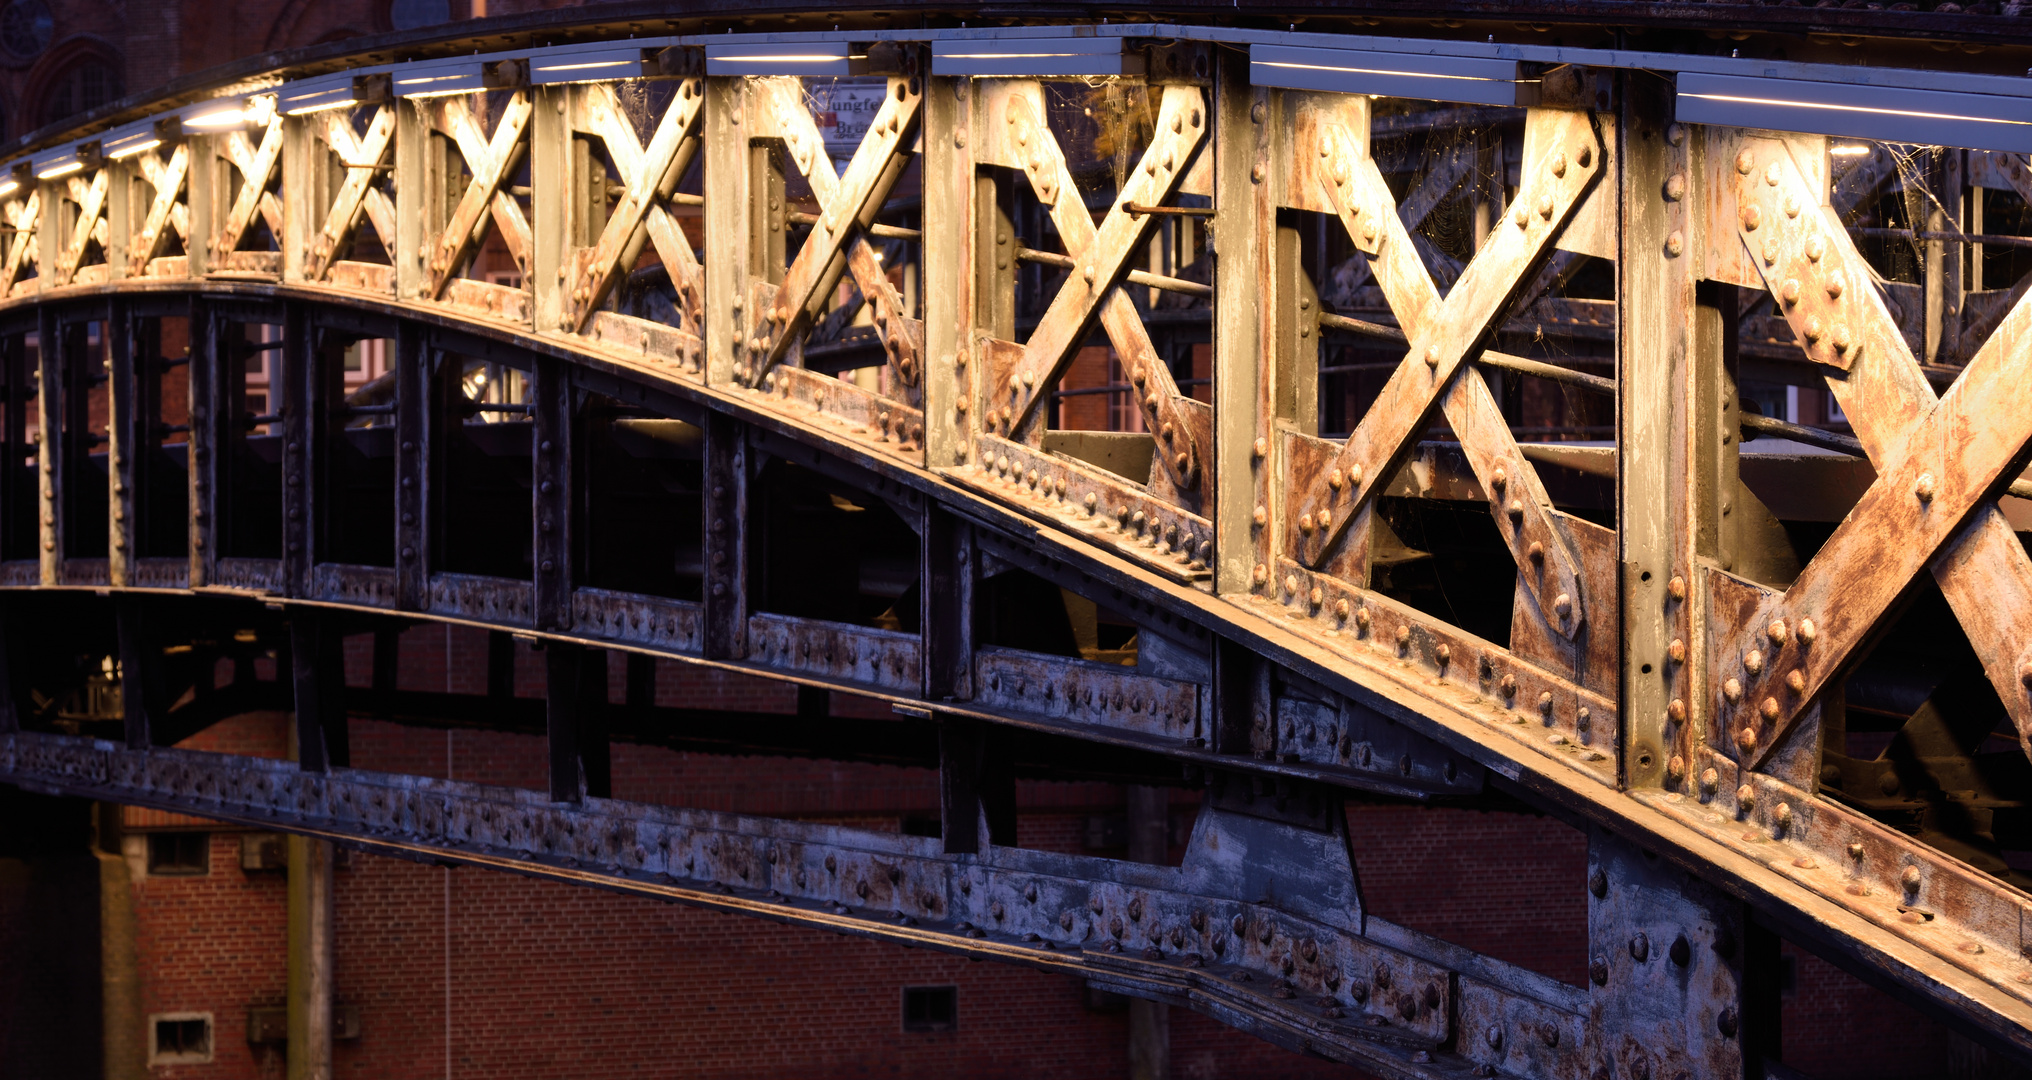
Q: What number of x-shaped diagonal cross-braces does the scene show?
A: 11